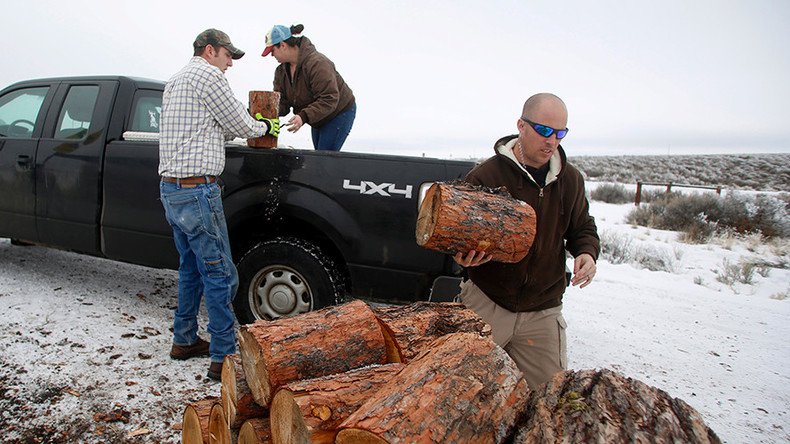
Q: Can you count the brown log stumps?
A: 11